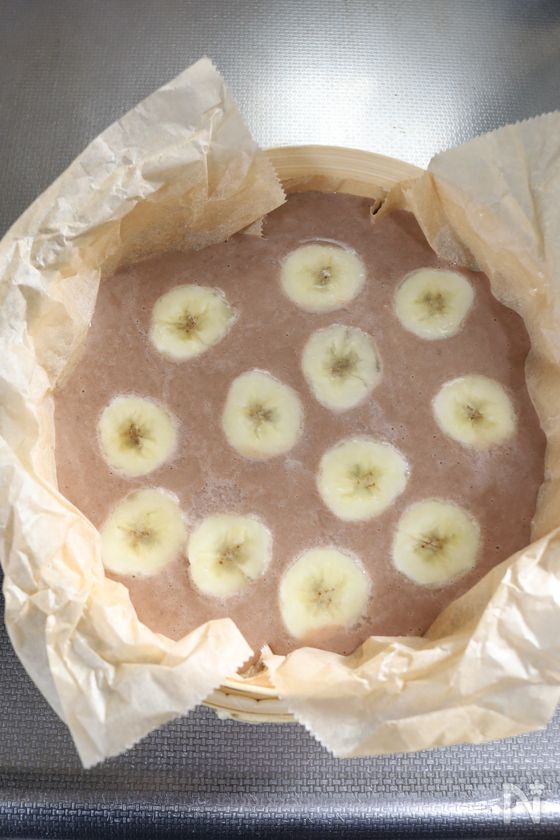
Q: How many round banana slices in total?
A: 12